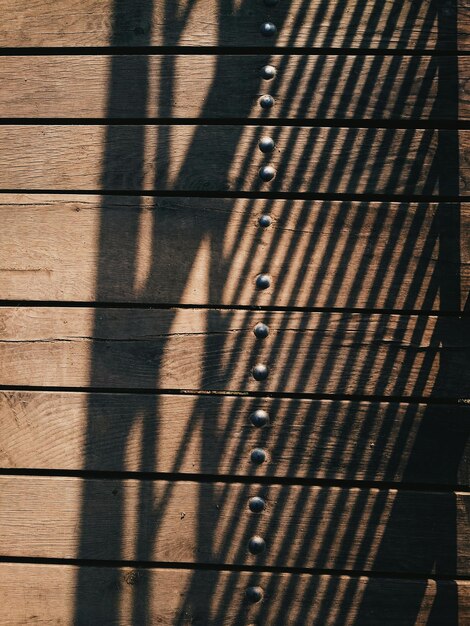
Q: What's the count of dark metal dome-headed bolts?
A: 15